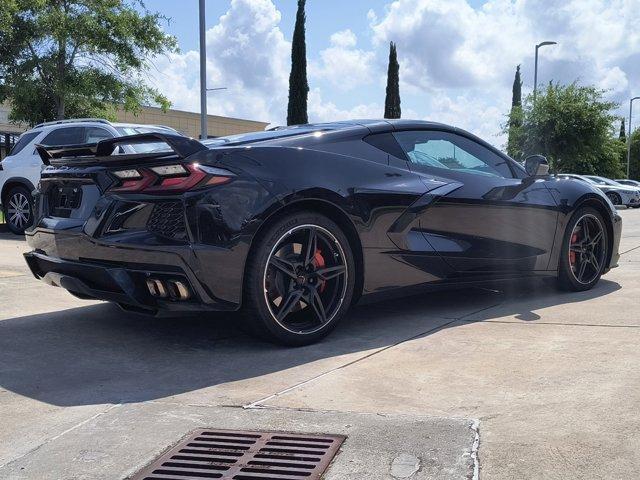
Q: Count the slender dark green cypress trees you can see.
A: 4